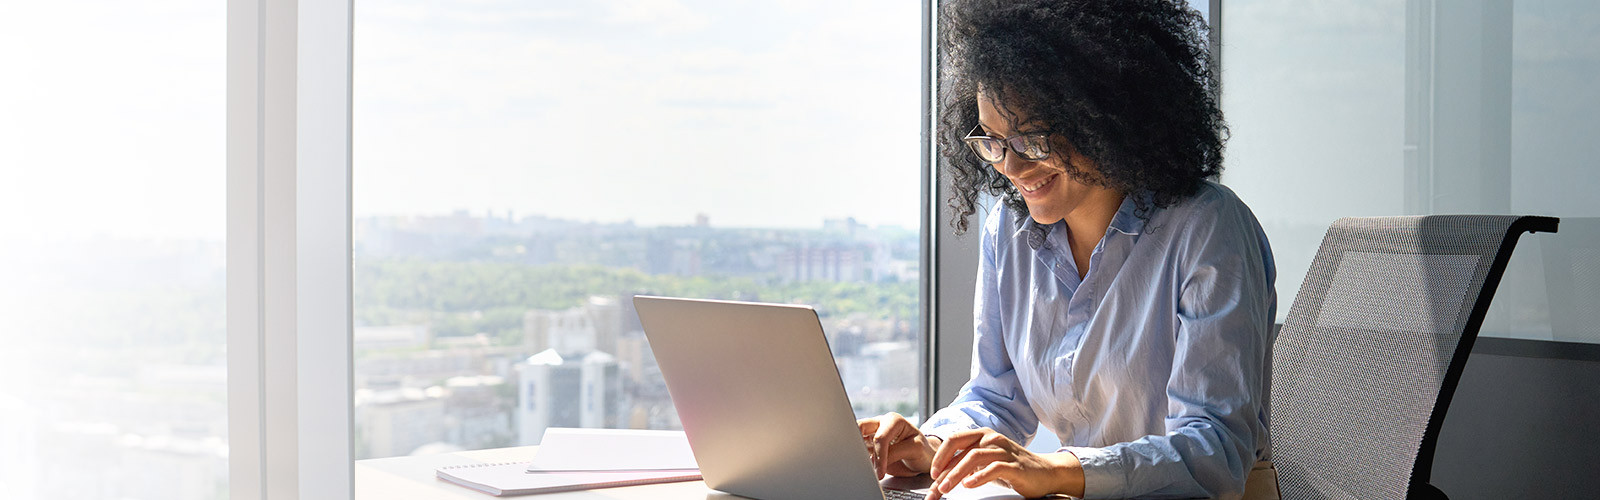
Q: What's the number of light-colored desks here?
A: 1